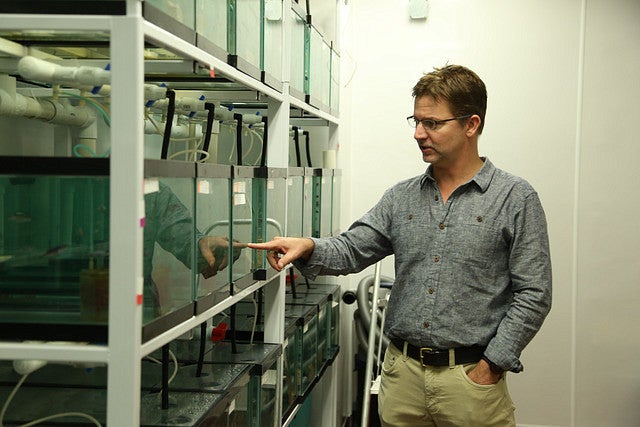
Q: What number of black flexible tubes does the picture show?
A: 12